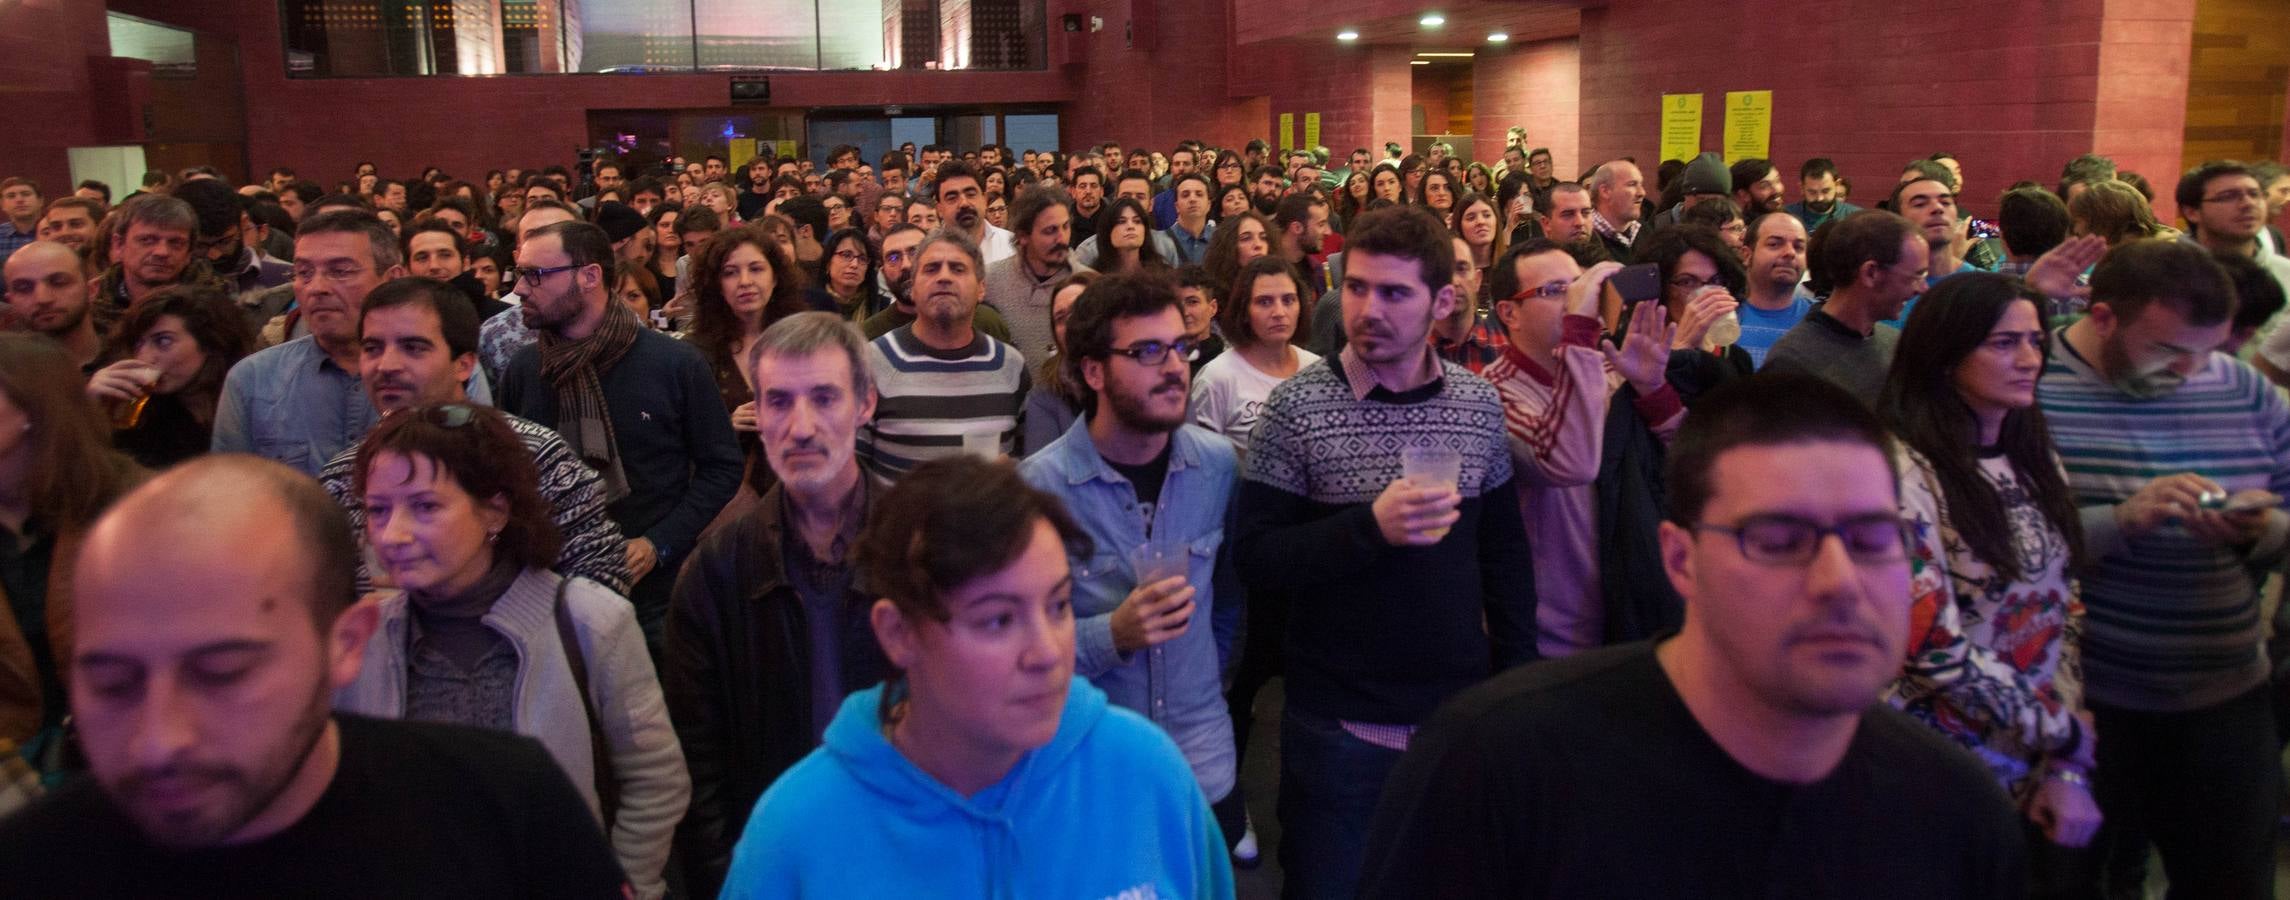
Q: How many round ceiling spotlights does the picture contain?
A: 3